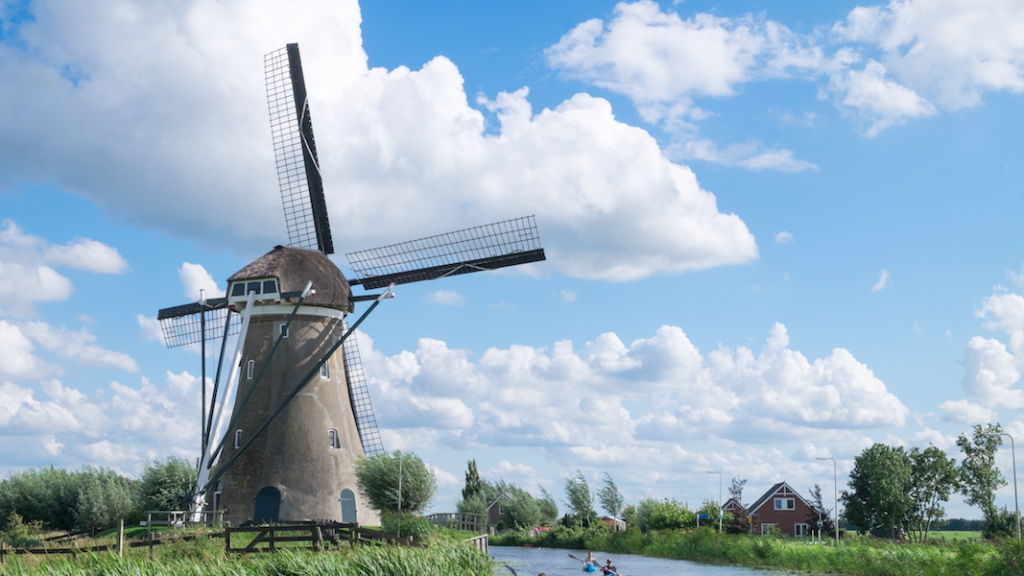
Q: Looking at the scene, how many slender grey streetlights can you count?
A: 3